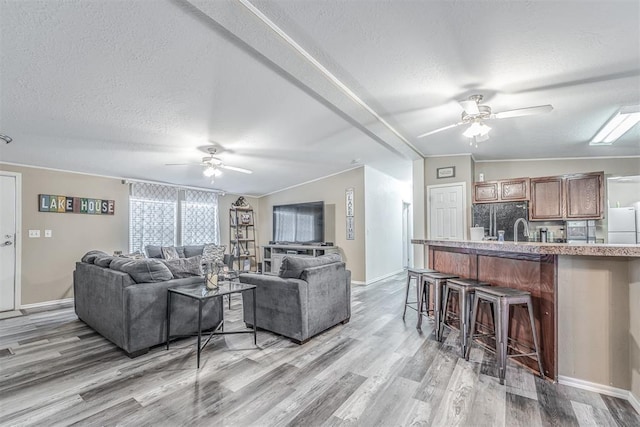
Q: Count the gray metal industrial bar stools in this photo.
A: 4